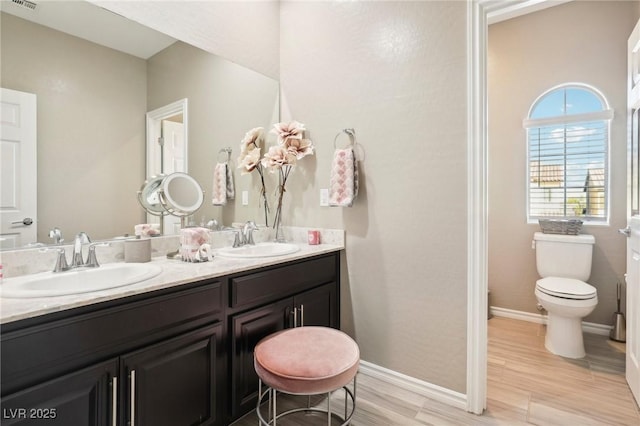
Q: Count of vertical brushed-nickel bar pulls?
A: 4